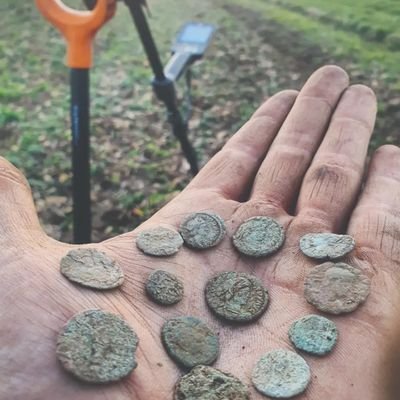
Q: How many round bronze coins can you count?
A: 13